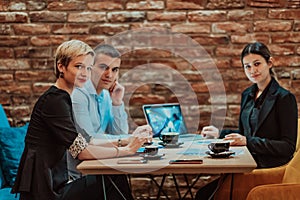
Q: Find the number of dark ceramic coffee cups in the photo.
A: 3